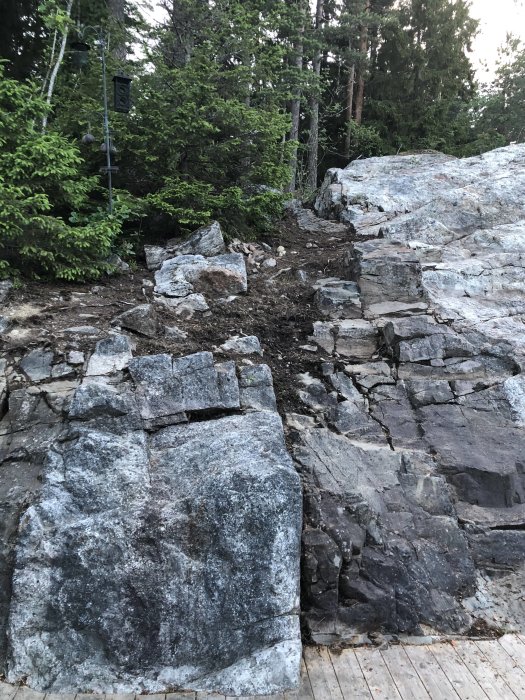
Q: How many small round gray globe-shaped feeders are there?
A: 2